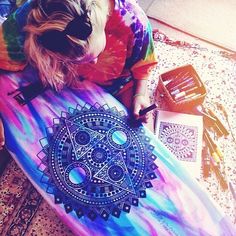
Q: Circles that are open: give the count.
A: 2